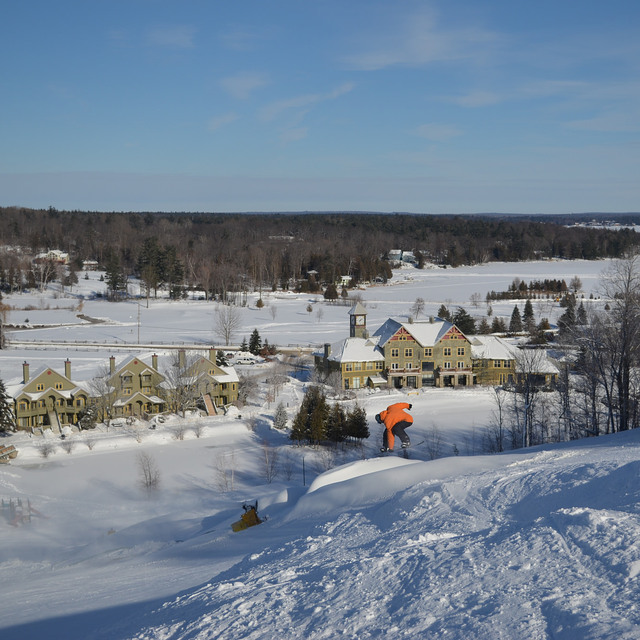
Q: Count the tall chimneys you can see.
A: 6